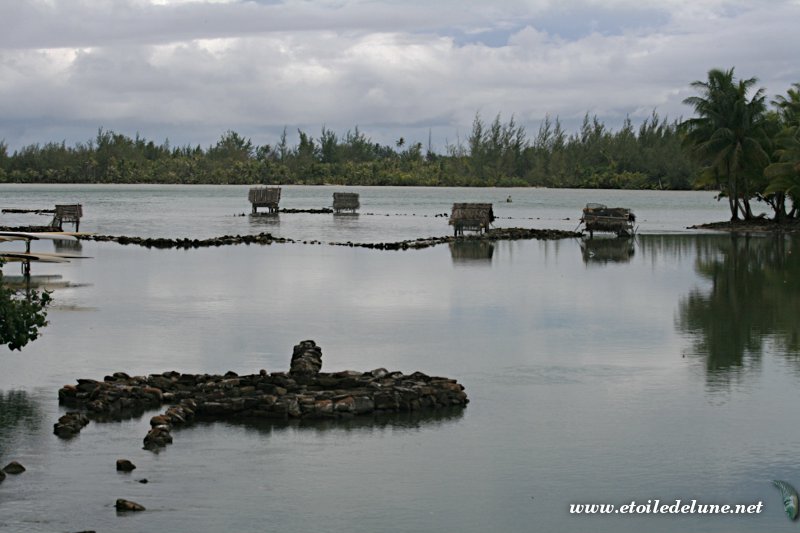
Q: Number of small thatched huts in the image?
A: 5